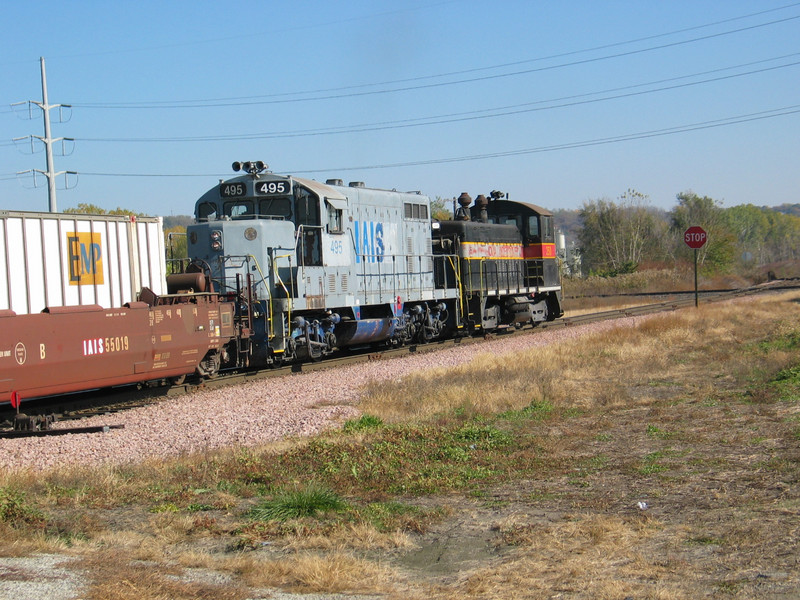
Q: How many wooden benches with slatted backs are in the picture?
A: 0